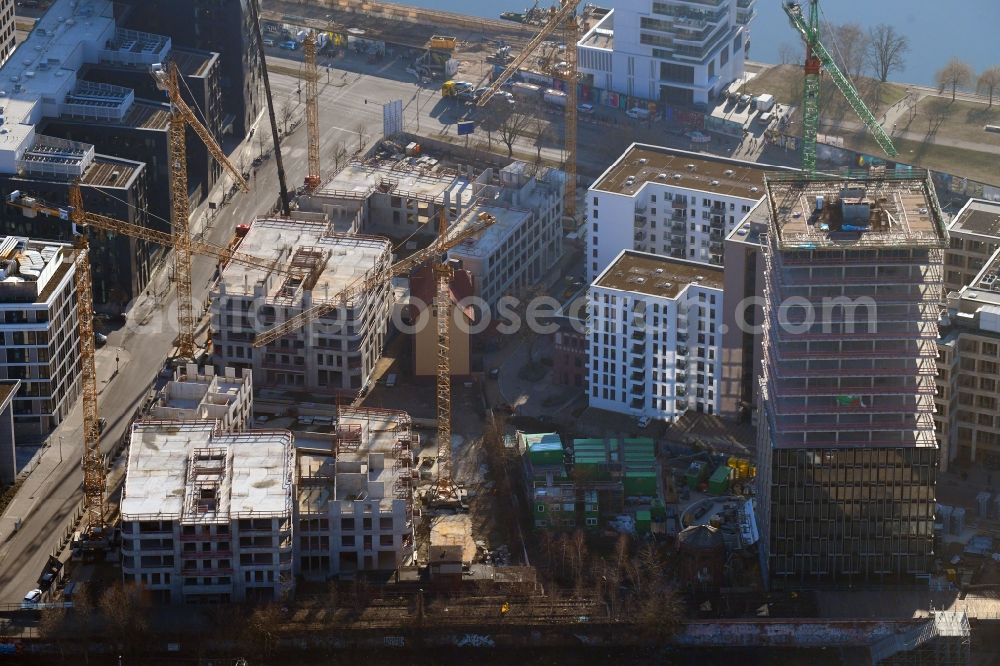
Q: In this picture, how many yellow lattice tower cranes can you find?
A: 5